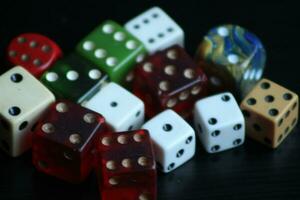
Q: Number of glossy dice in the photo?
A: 13